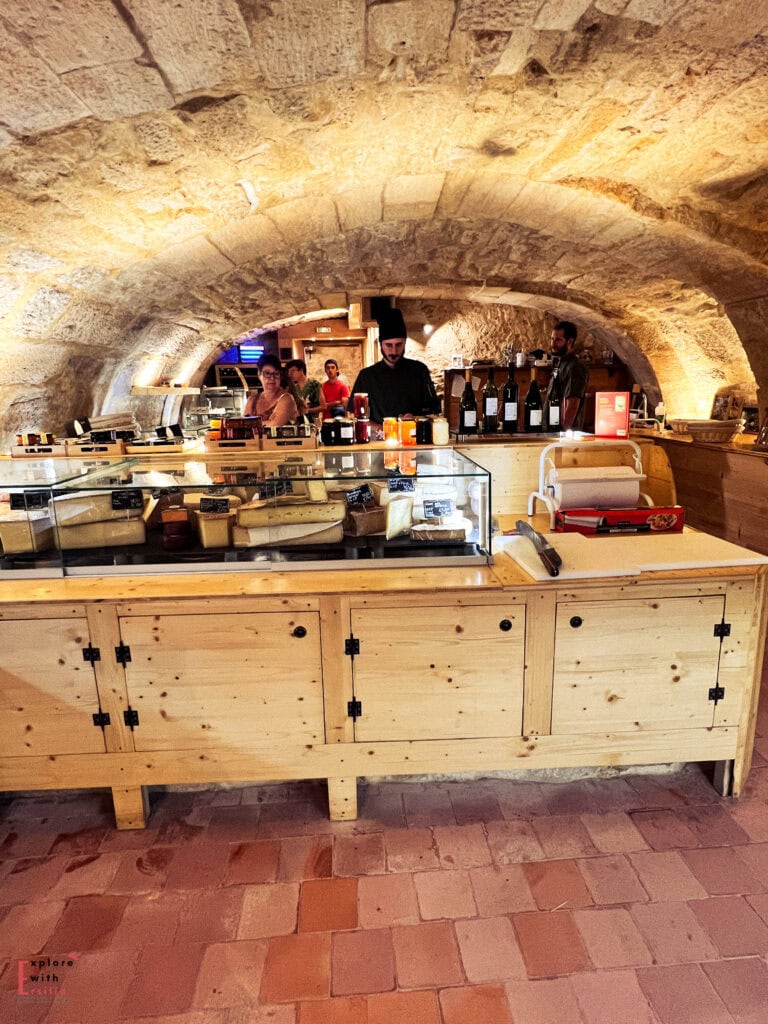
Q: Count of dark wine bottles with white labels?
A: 5